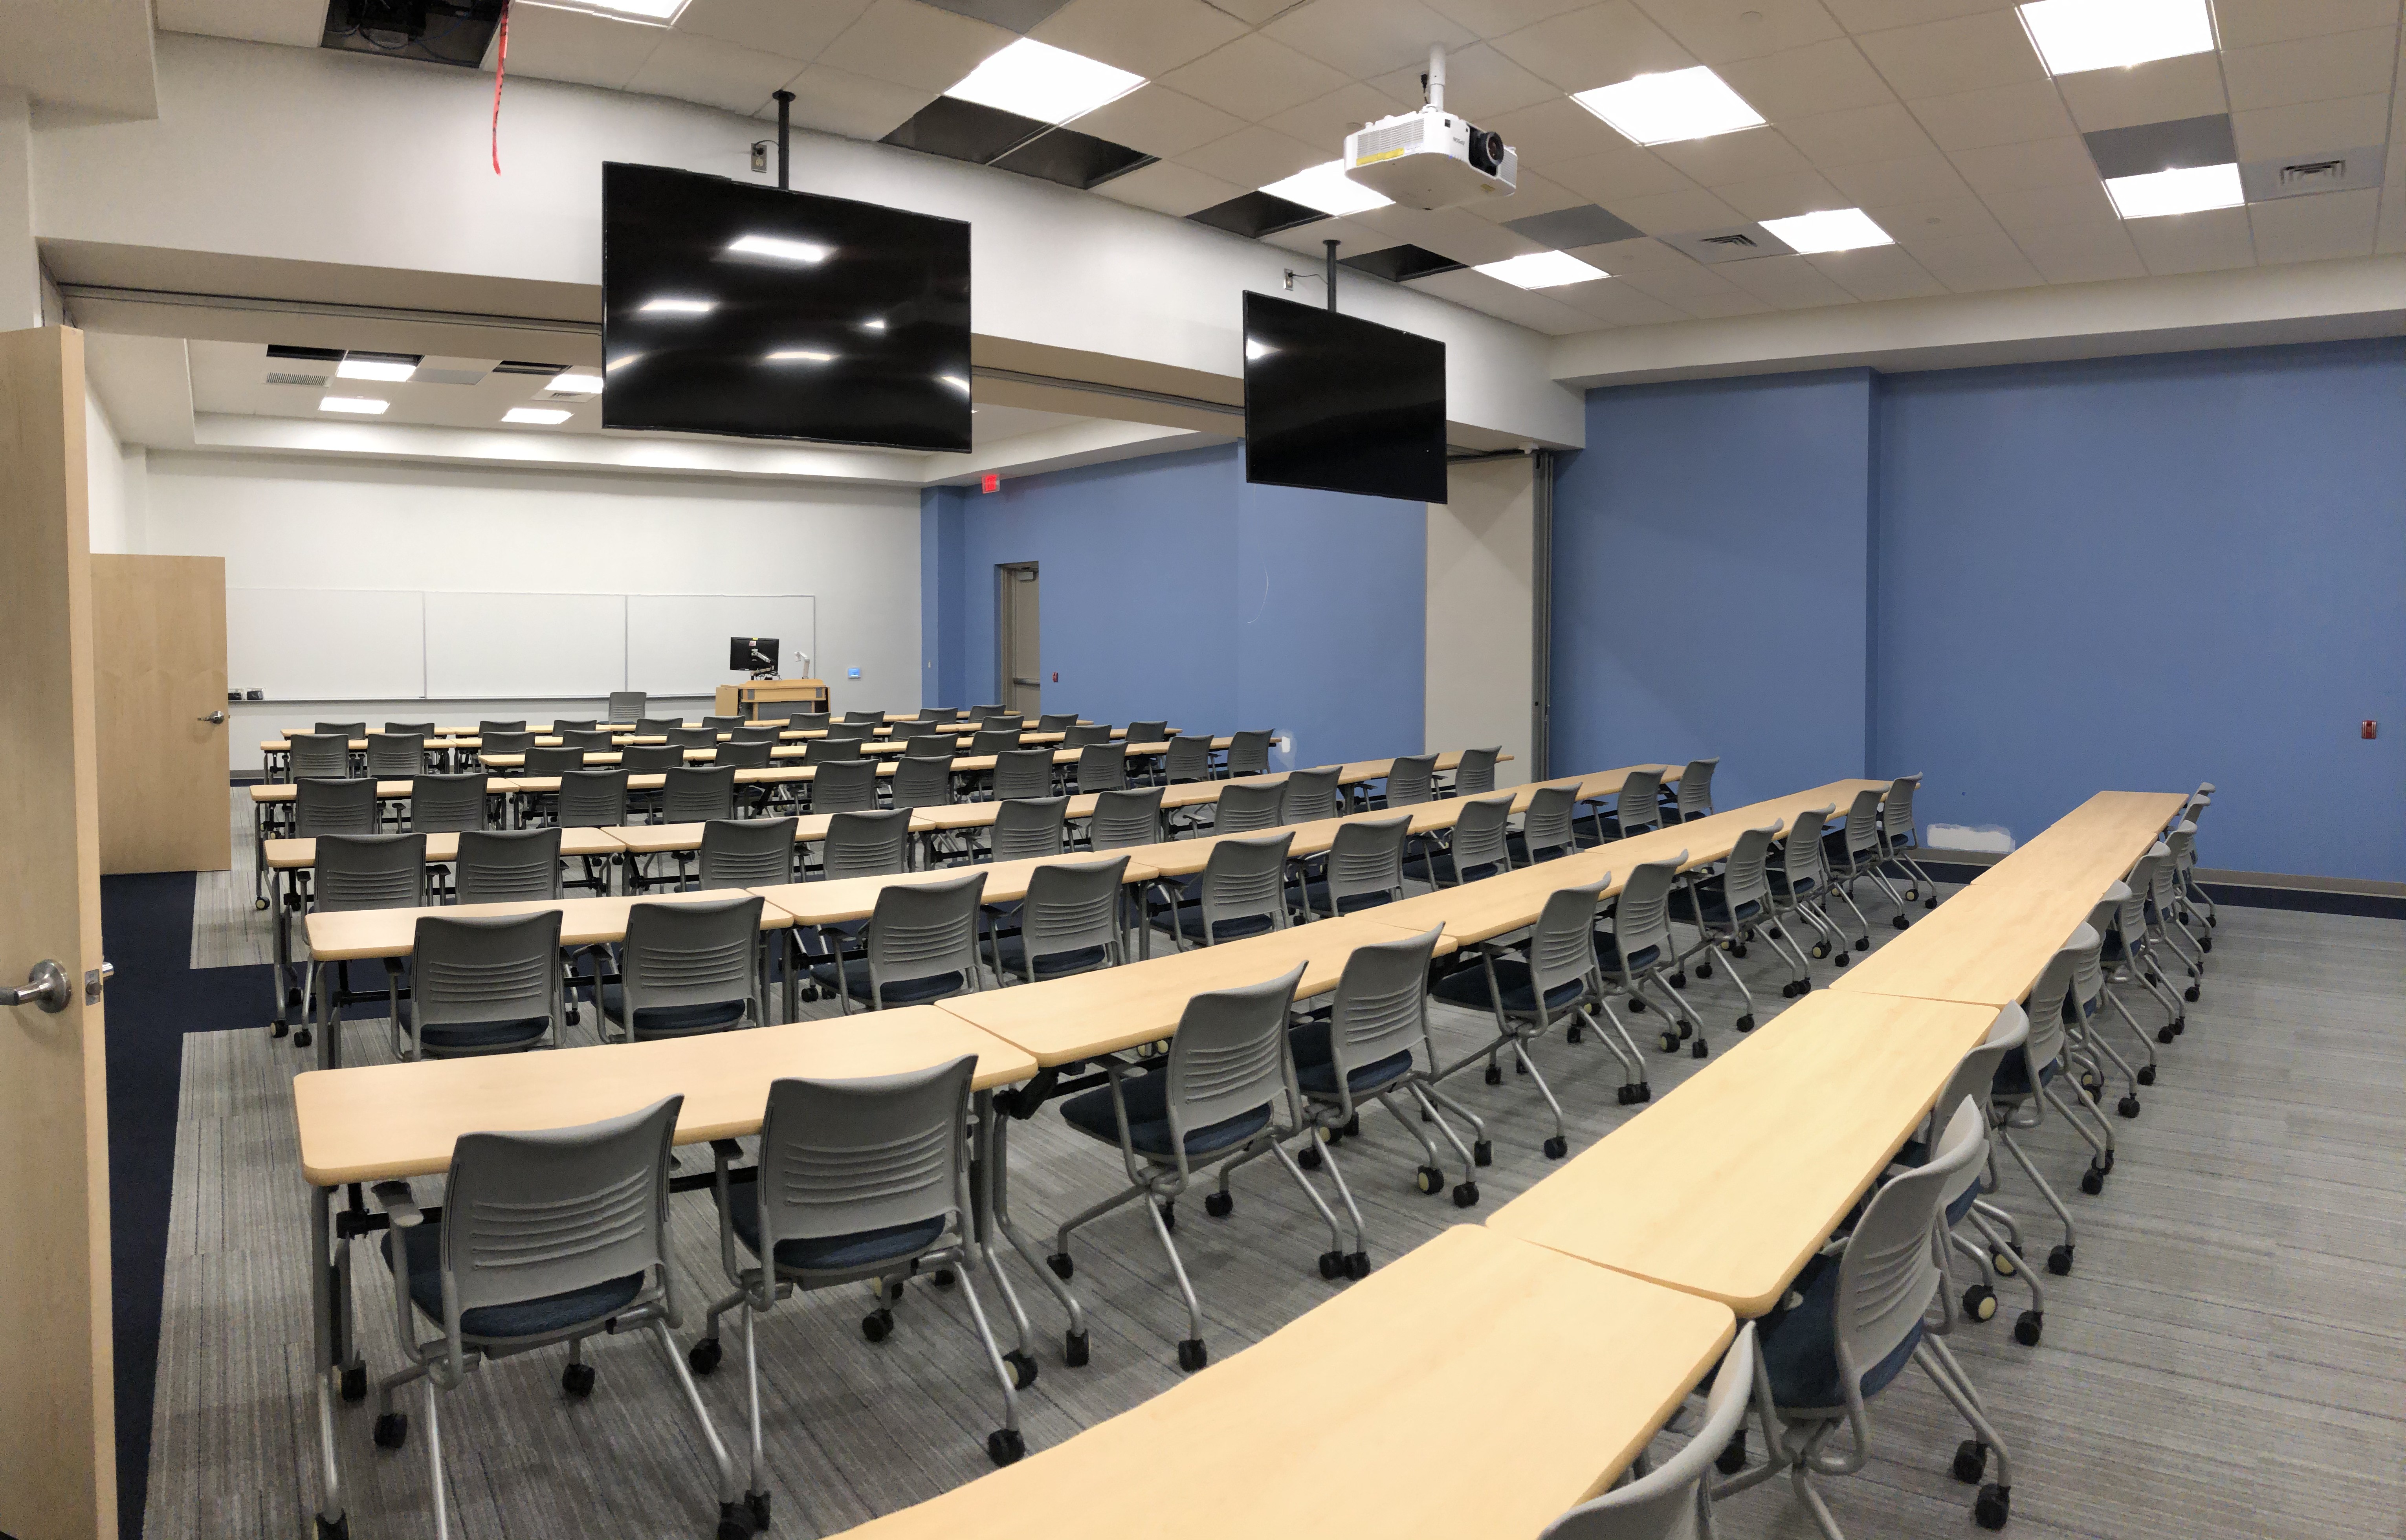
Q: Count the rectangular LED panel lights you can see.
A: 12